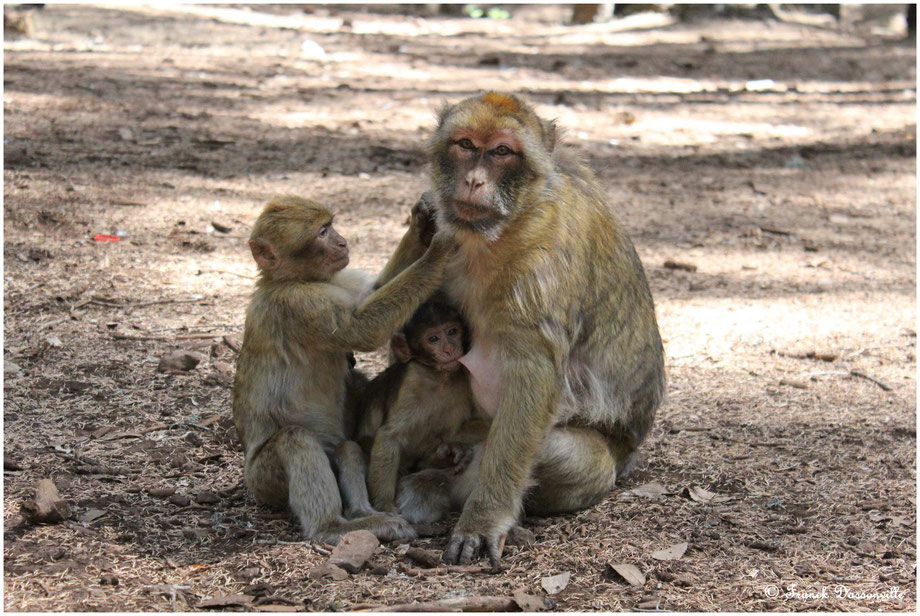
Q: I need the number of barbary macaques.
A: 3